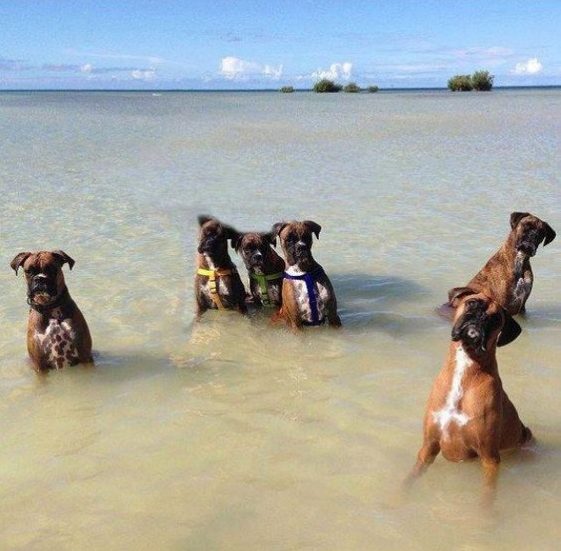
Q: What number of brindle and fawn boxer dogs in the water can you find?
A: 6